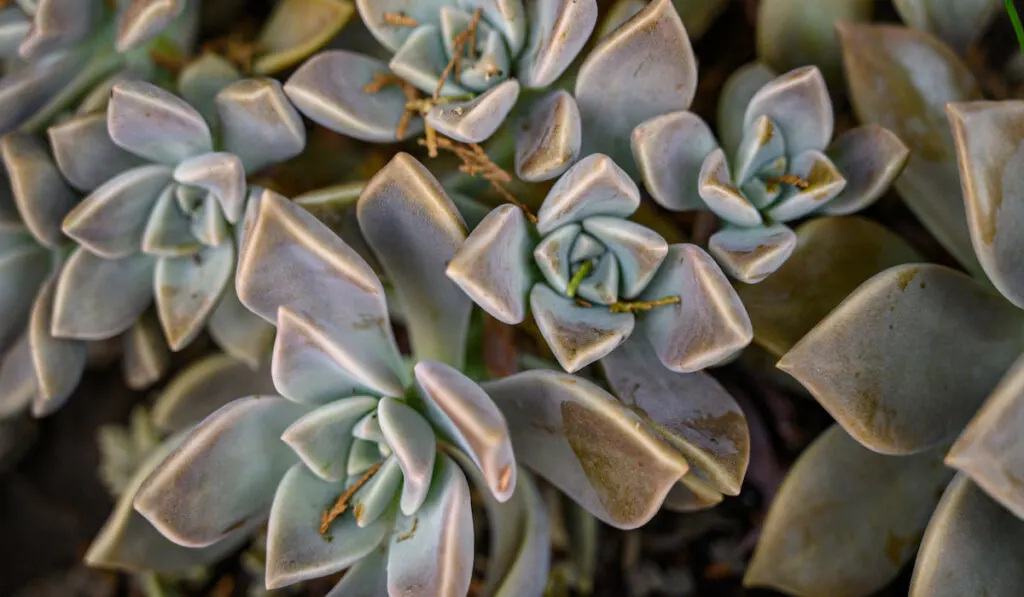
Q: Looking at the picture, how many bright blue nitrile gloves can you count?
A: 0